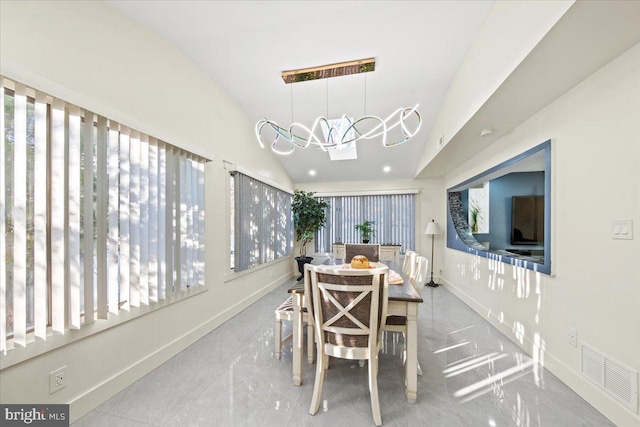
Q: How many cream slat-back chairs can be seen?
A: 2